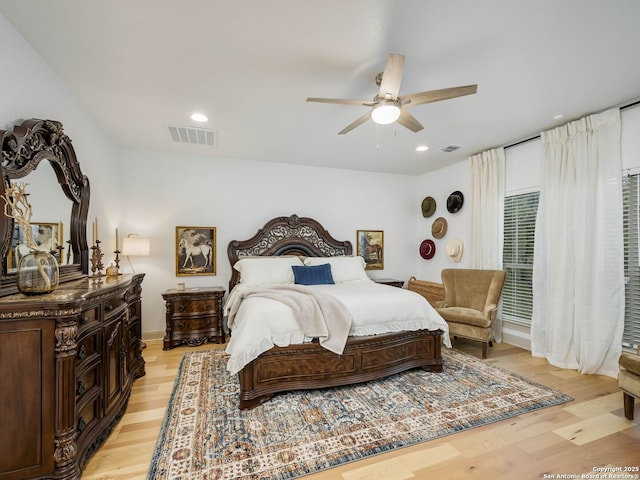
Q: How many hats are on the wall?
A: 5